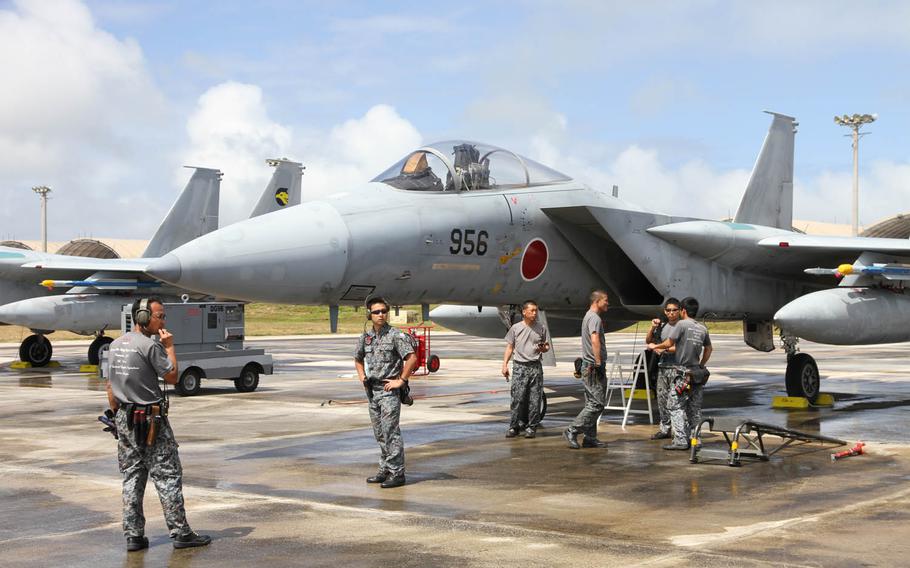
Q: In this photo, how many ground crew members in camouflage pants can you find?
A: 6